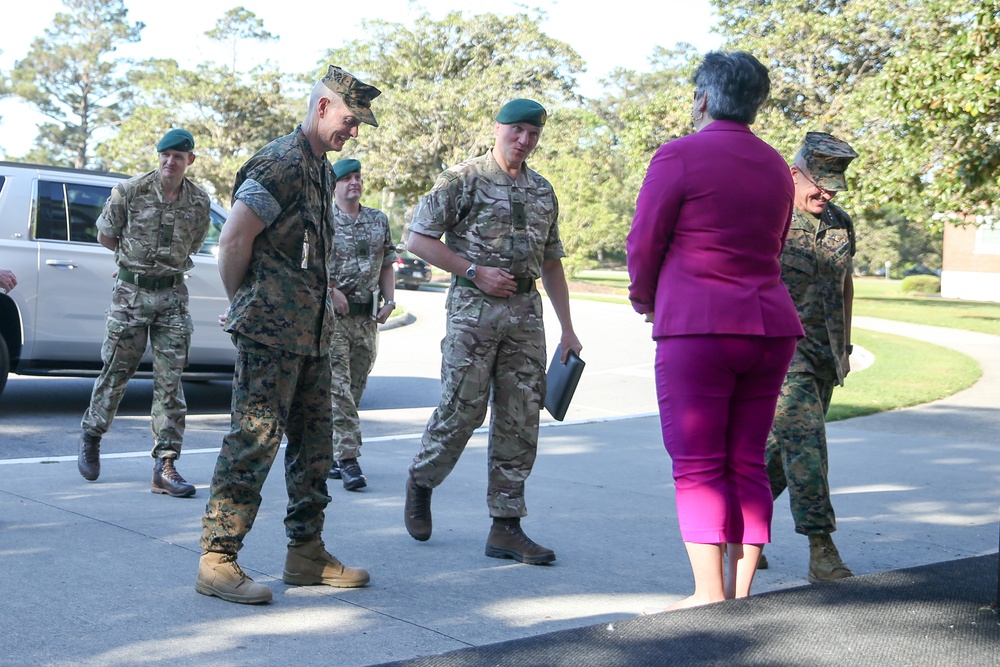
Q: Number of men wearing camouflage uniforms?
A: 5